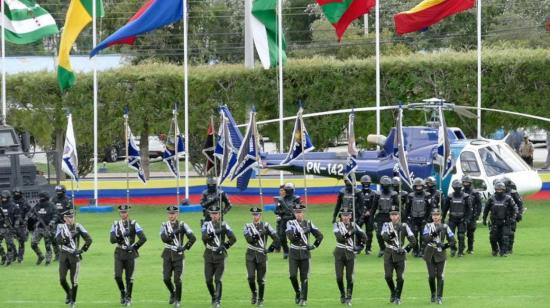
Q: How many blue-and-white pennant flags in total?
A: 9